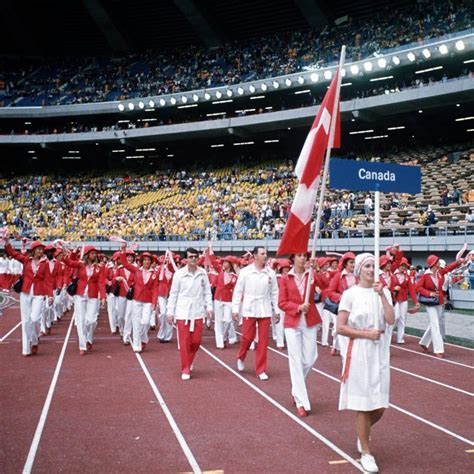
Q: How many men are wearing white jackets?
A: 2